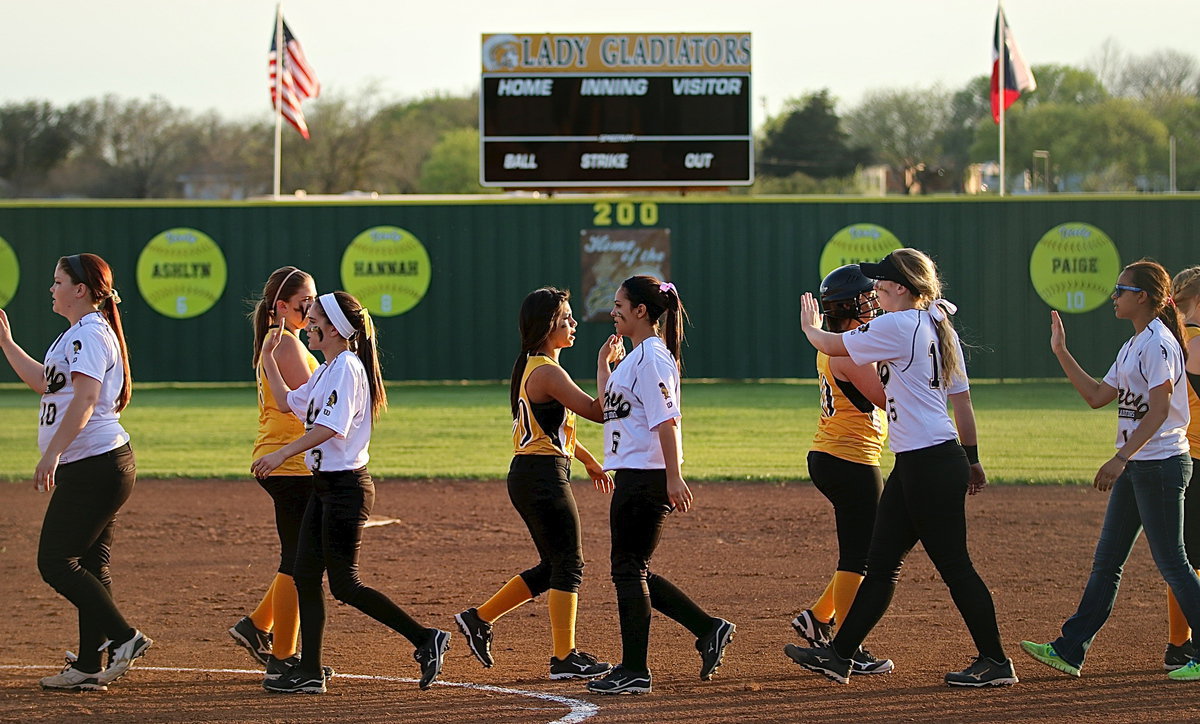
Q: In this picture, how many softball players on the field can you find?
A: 9